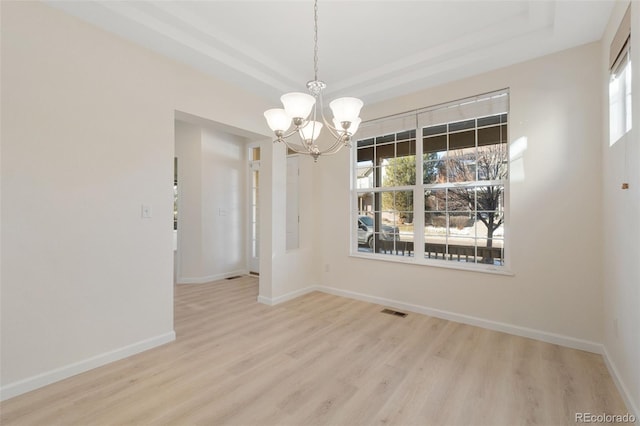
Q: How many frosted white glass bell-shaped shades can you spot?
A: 5